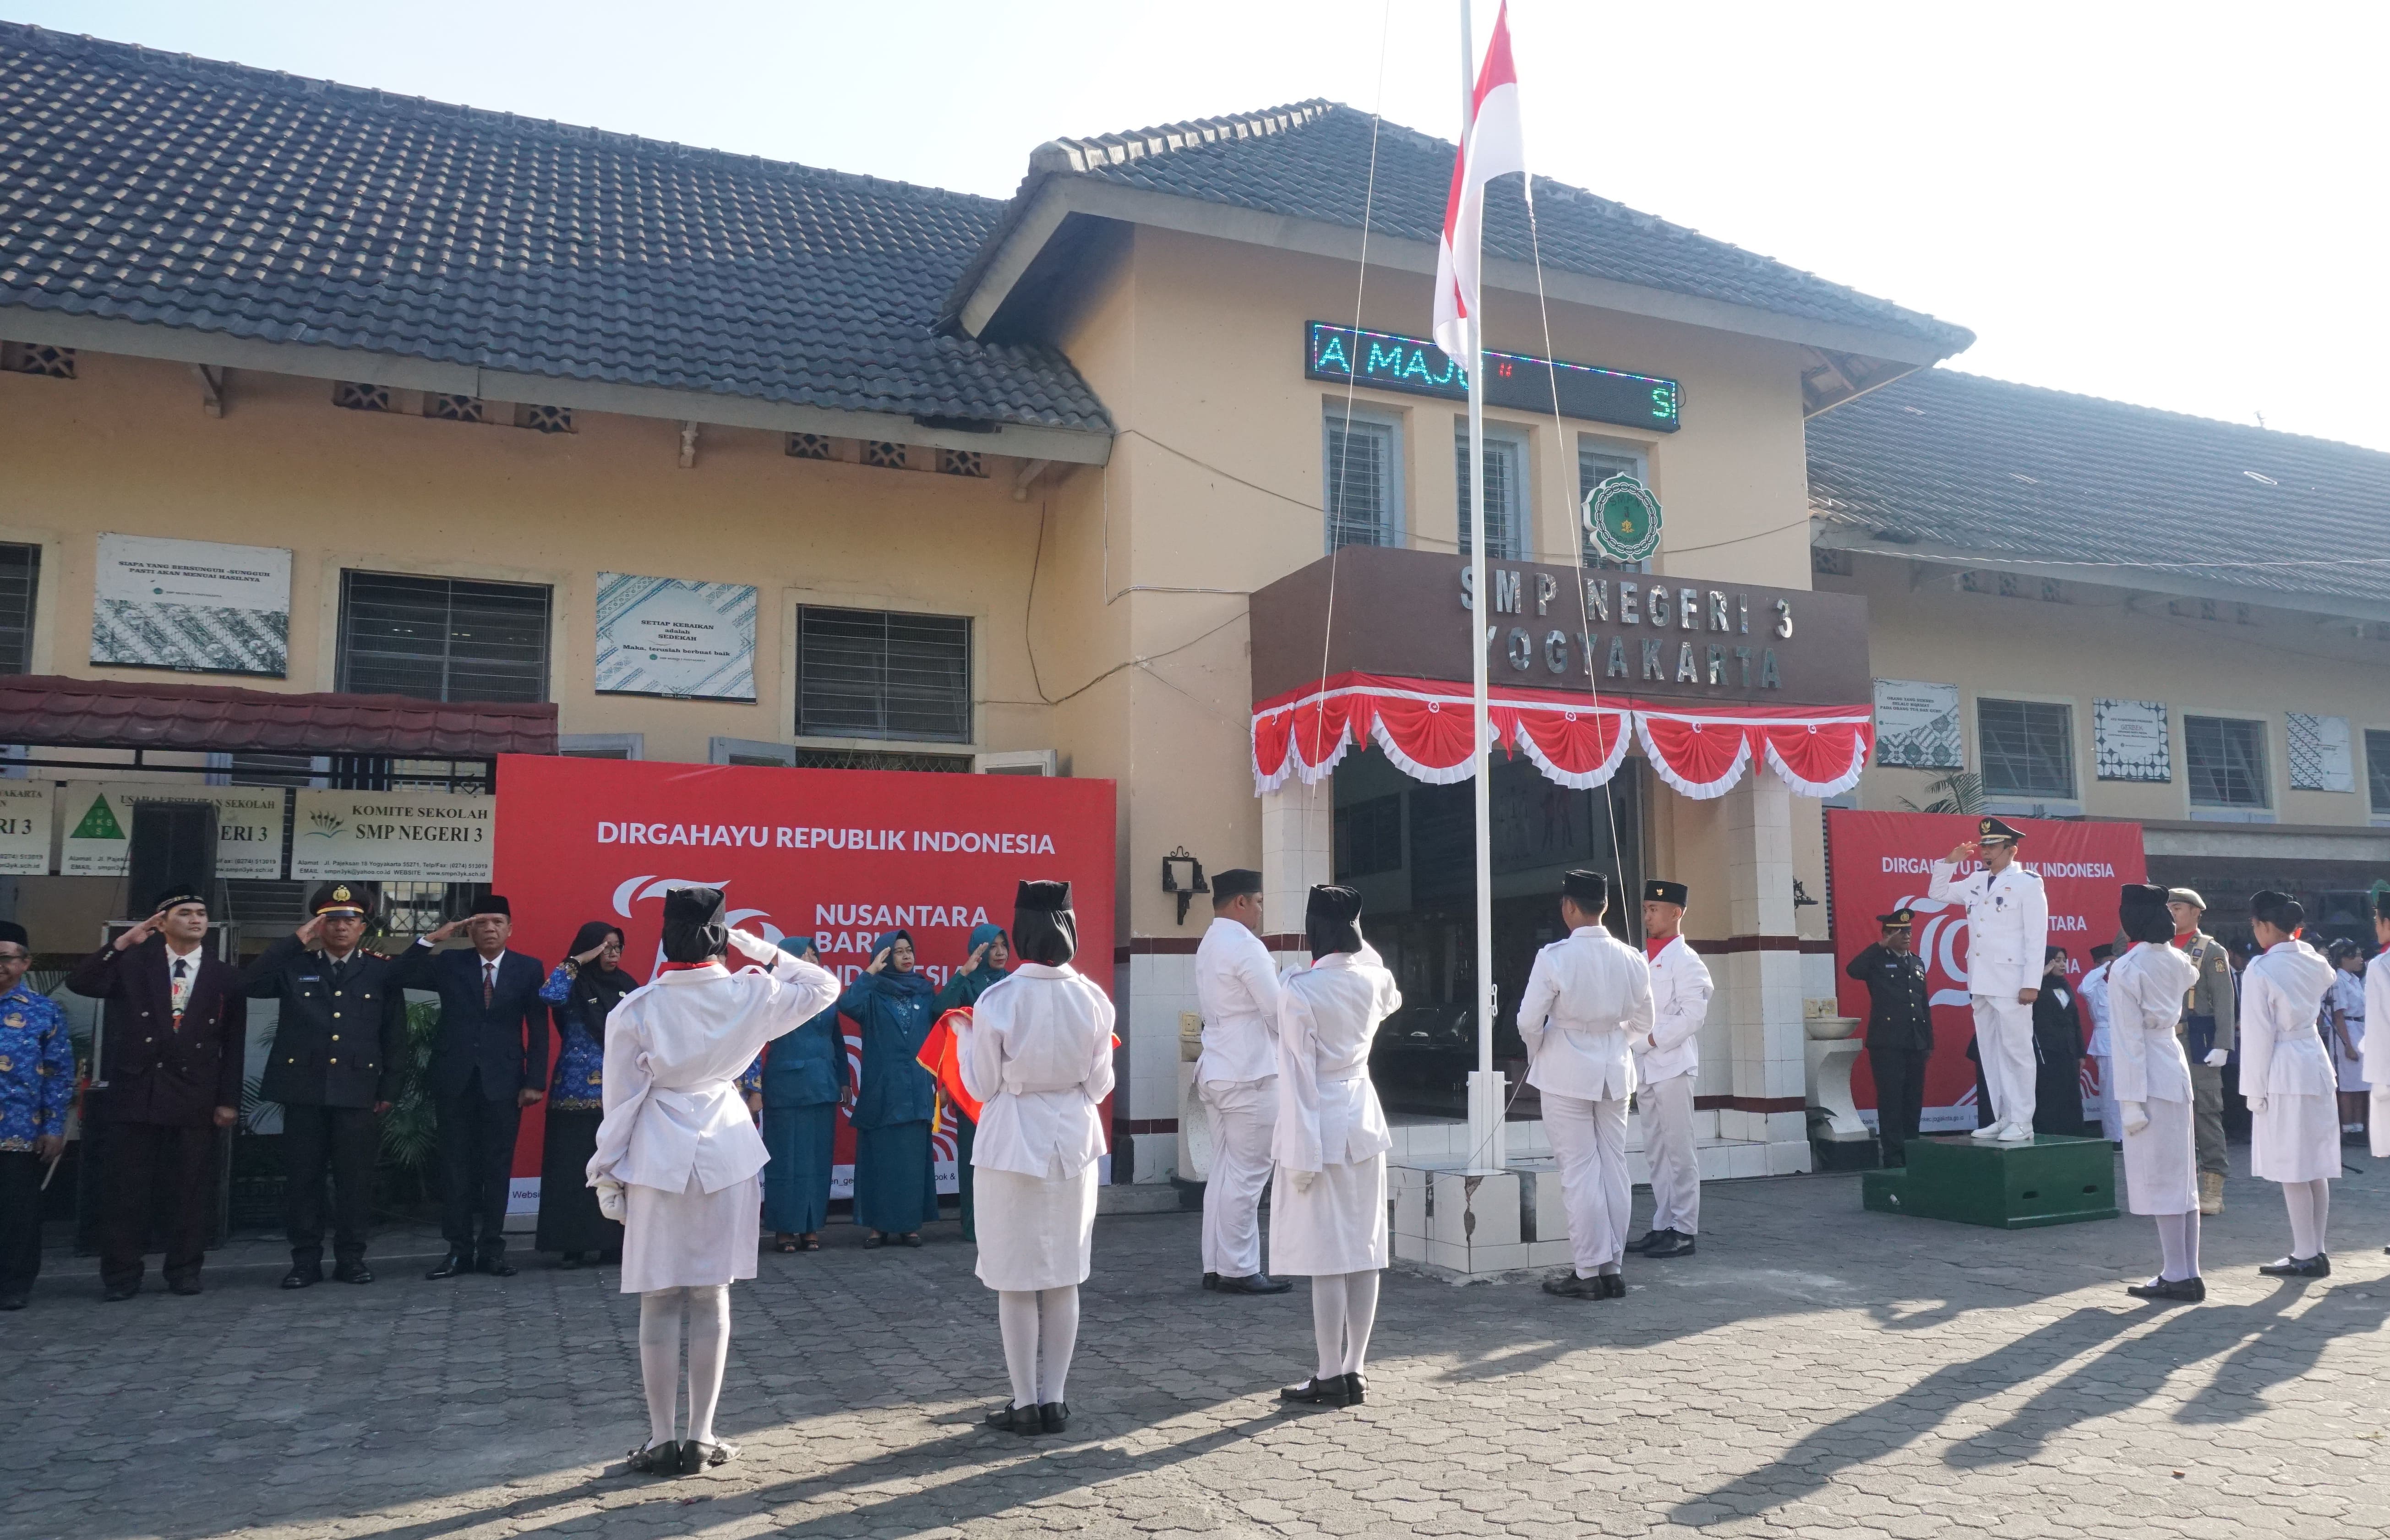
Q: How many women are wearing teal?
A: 3